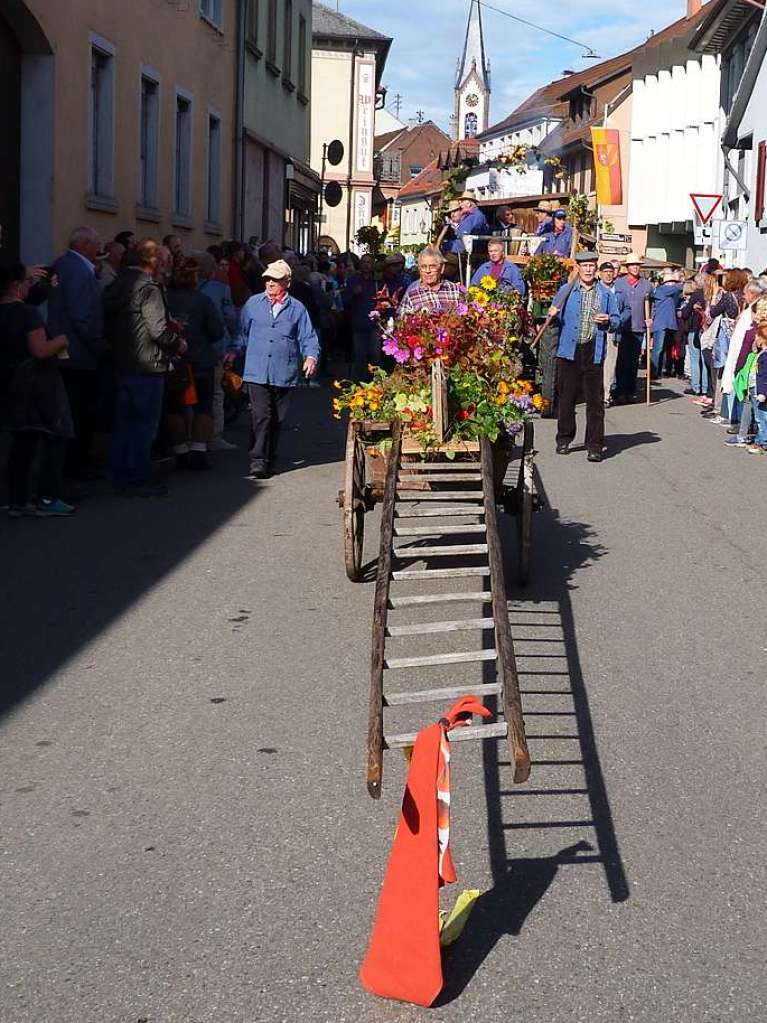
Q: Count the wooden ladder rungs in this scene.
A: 12